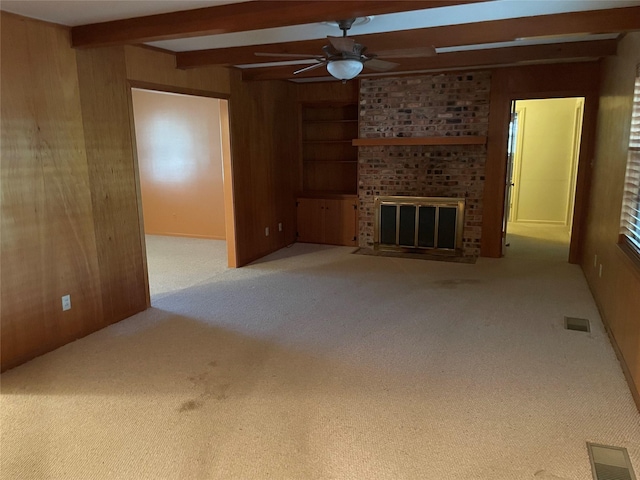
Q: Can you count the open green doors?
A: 0